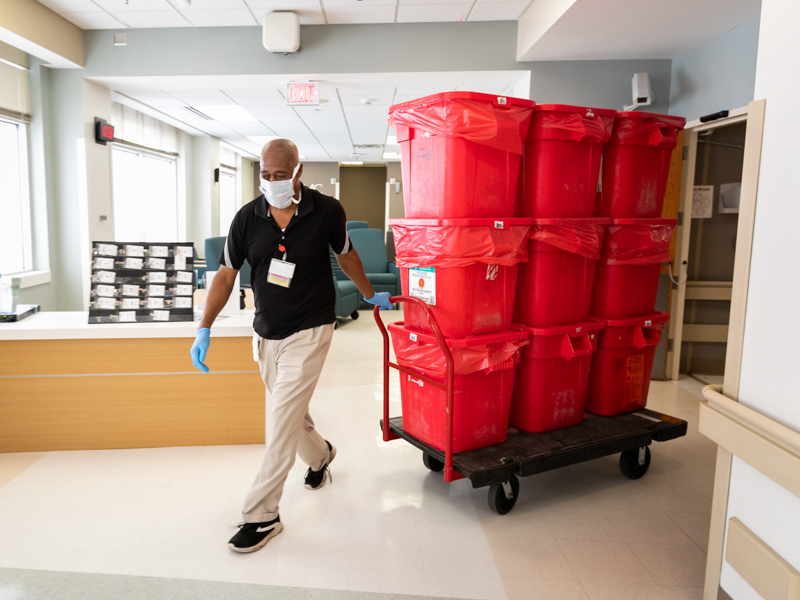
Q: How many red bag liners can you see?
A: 7